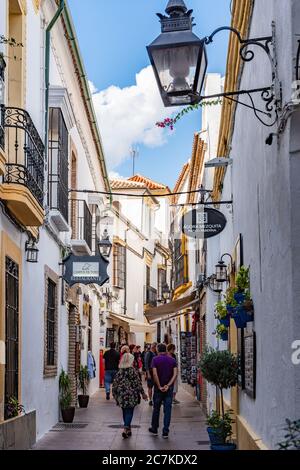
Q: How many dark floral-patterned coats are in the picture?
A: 1